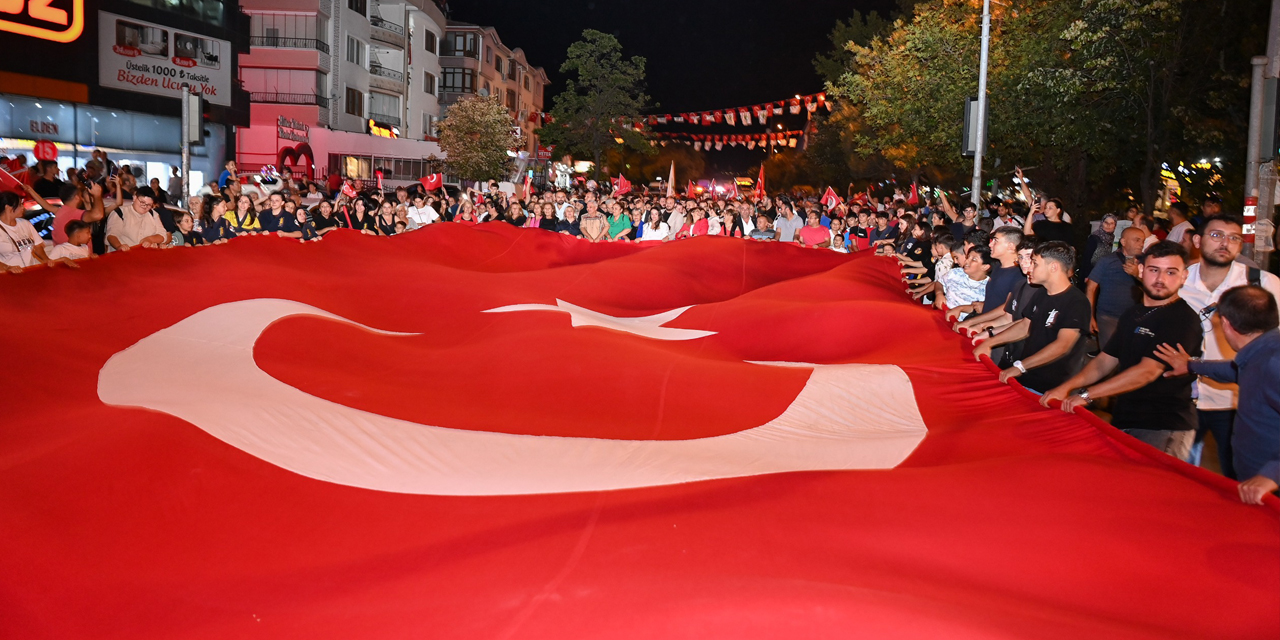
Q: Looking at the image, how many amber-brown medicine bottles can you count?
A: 0